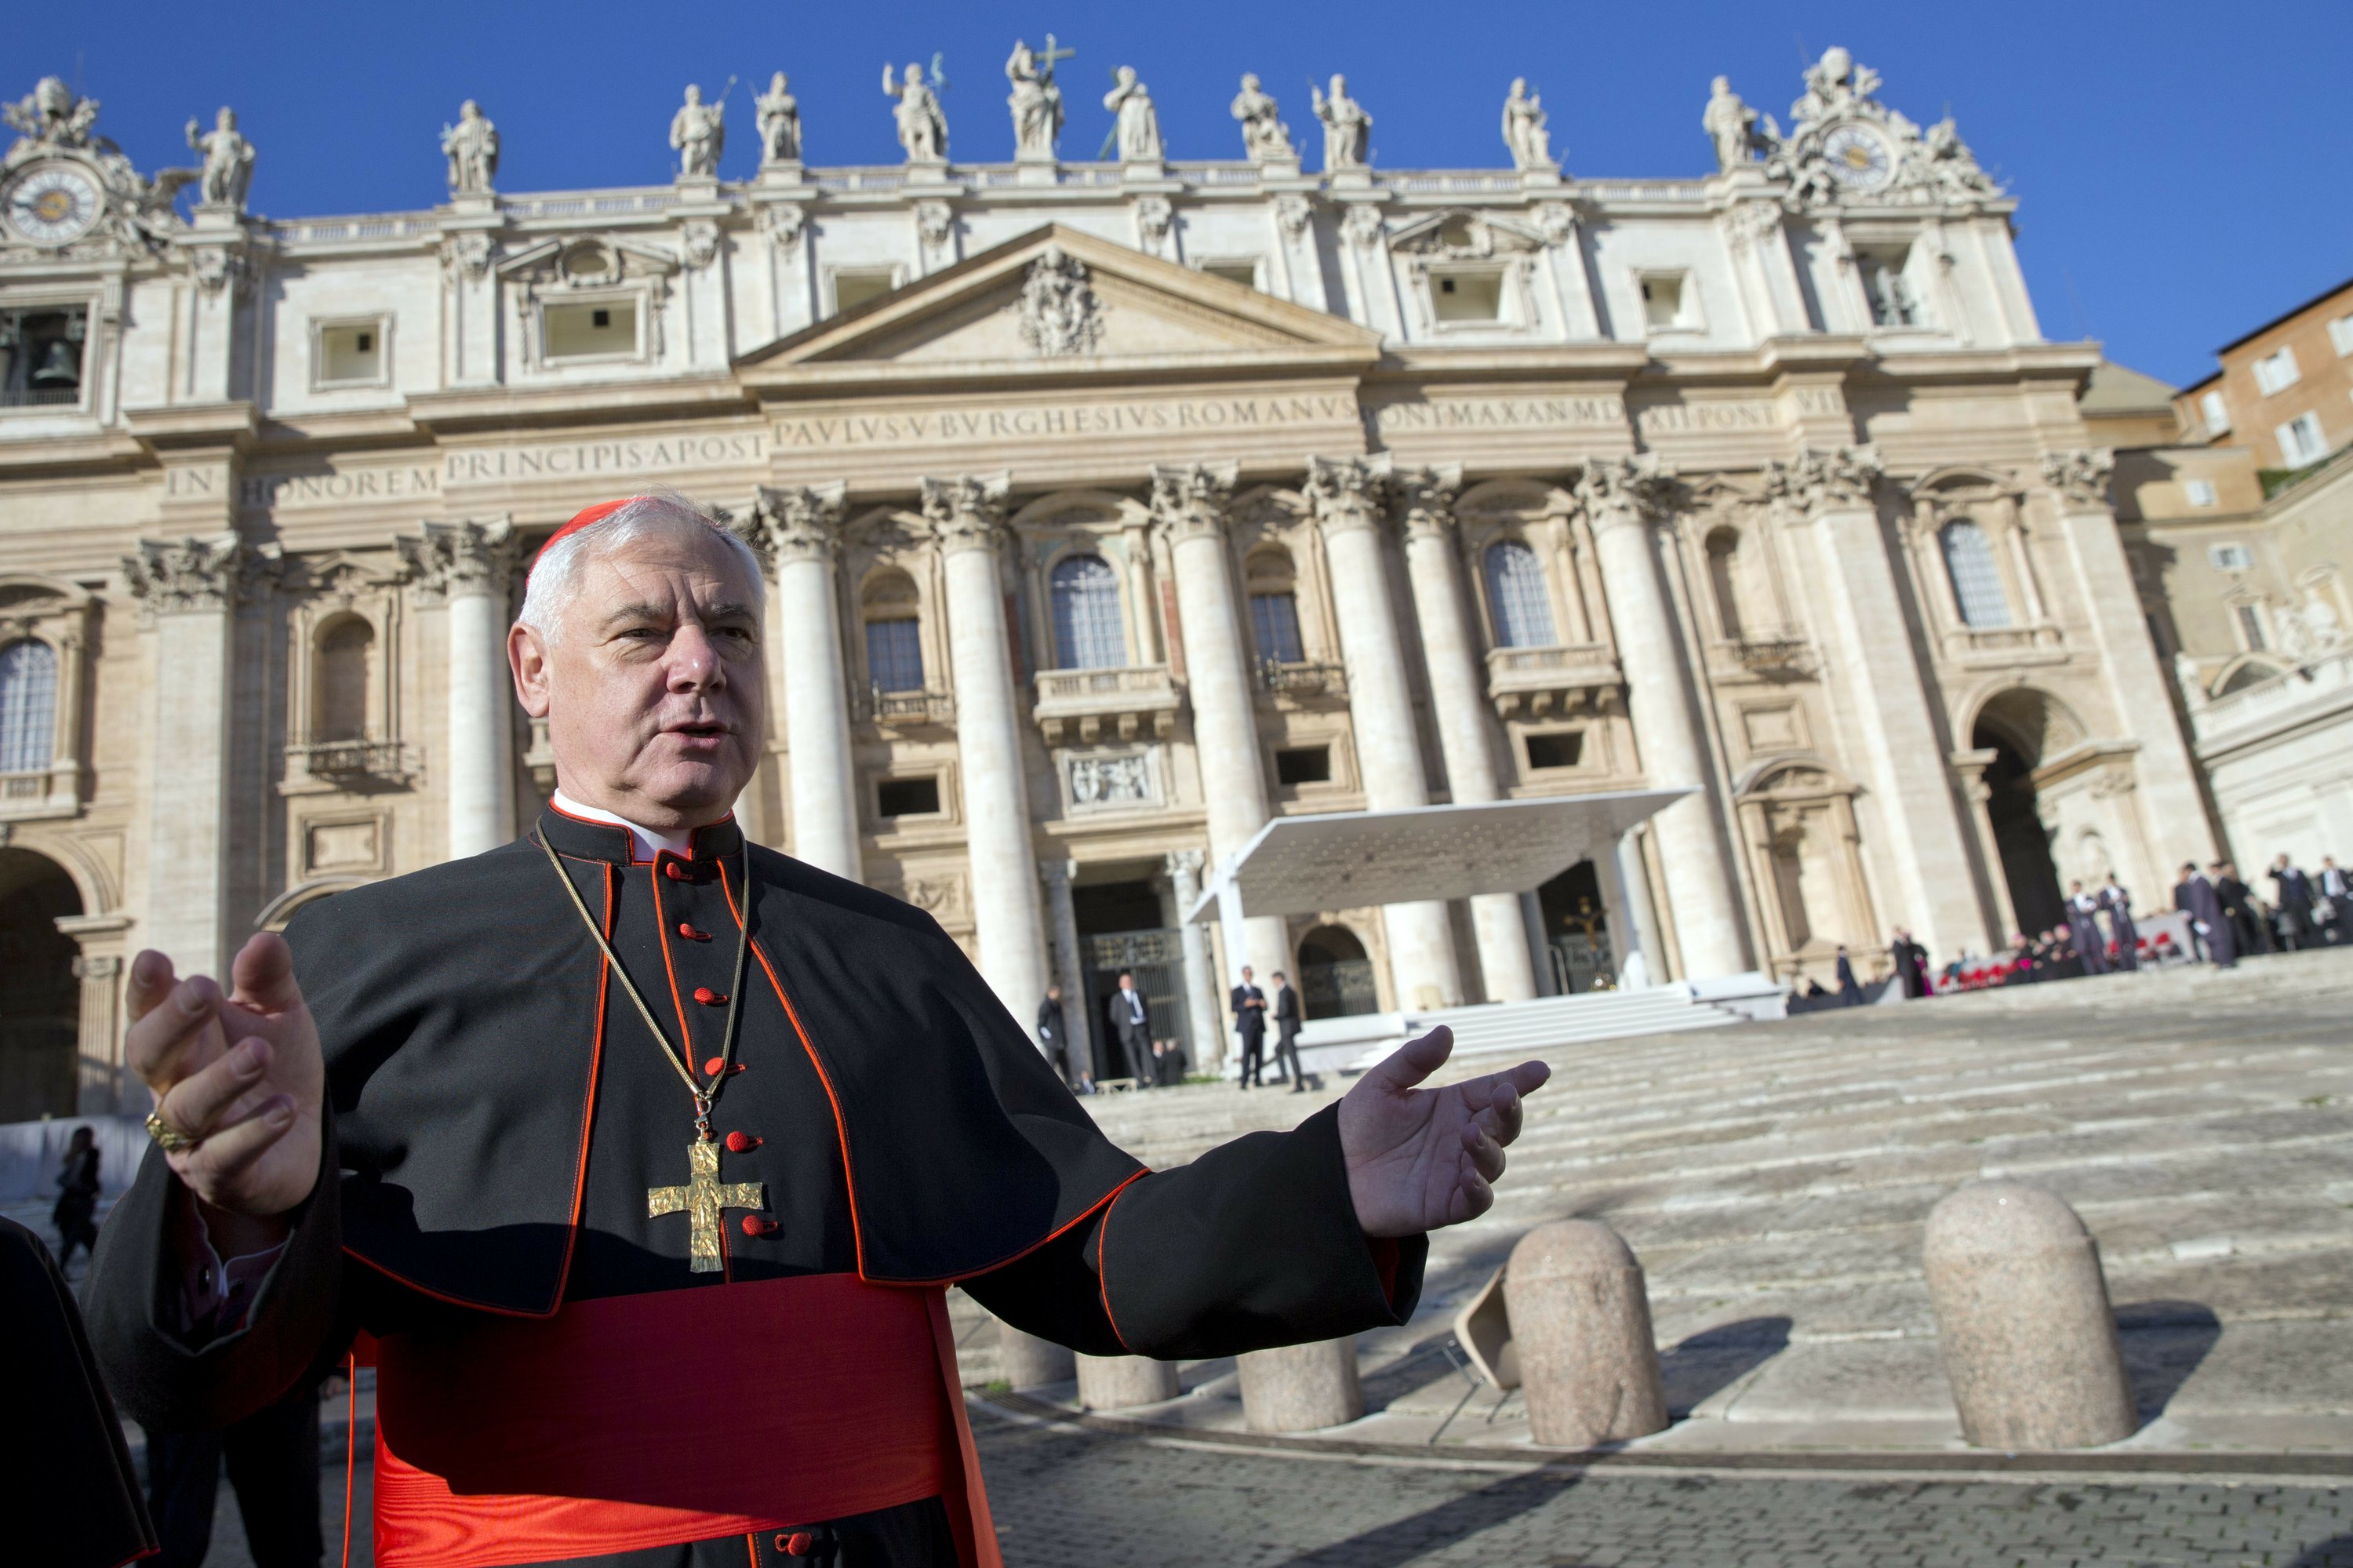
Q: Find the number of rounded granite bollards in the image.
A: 5